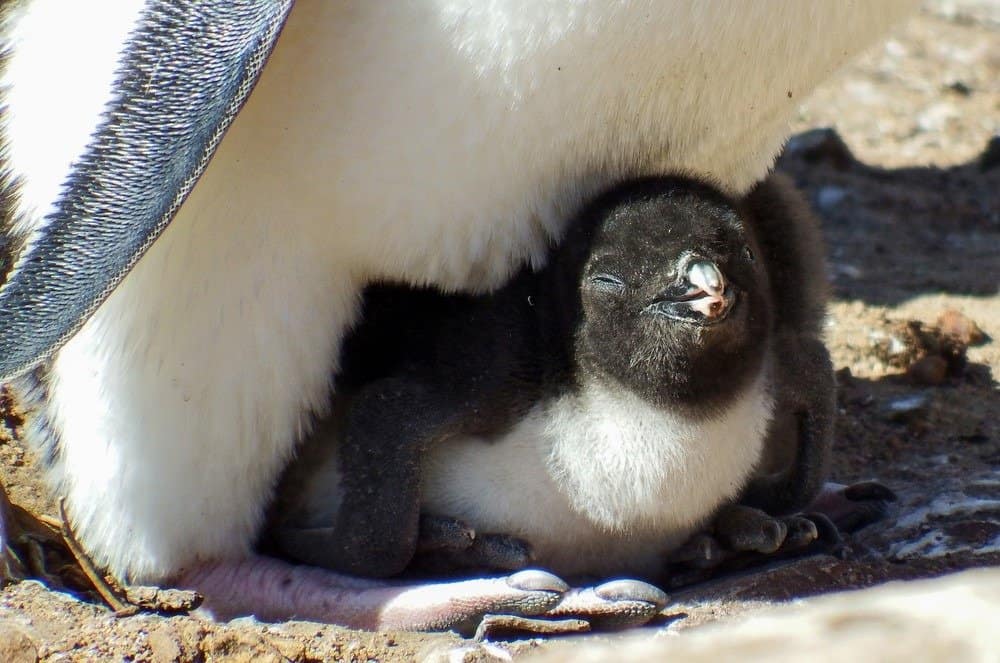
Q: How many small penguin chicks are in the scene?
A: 1